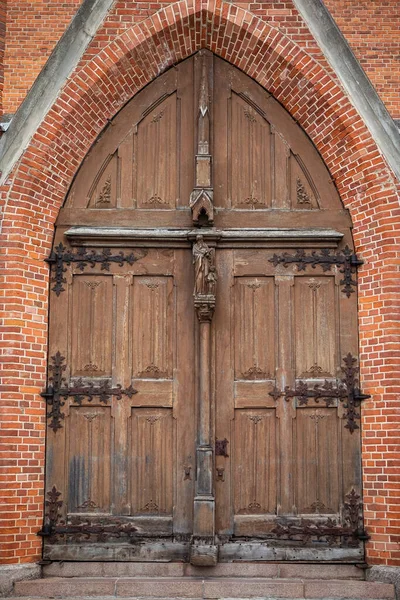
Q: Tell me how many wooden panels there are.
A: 12